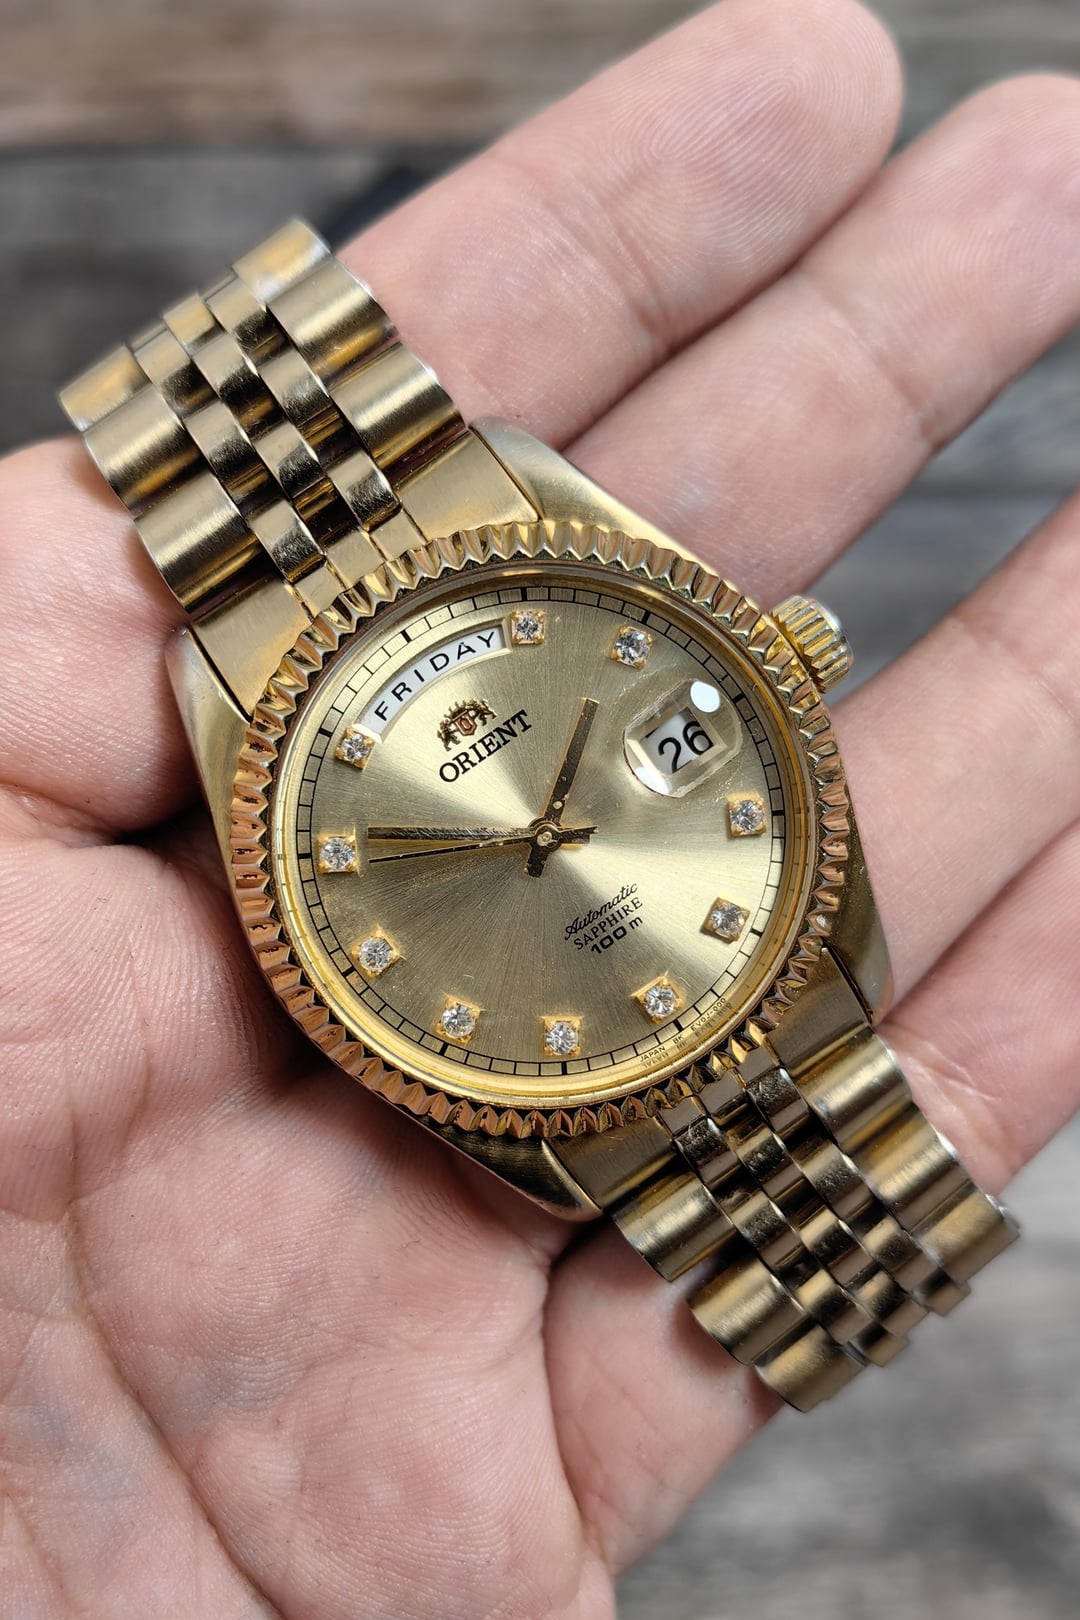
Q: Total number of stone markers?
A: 10